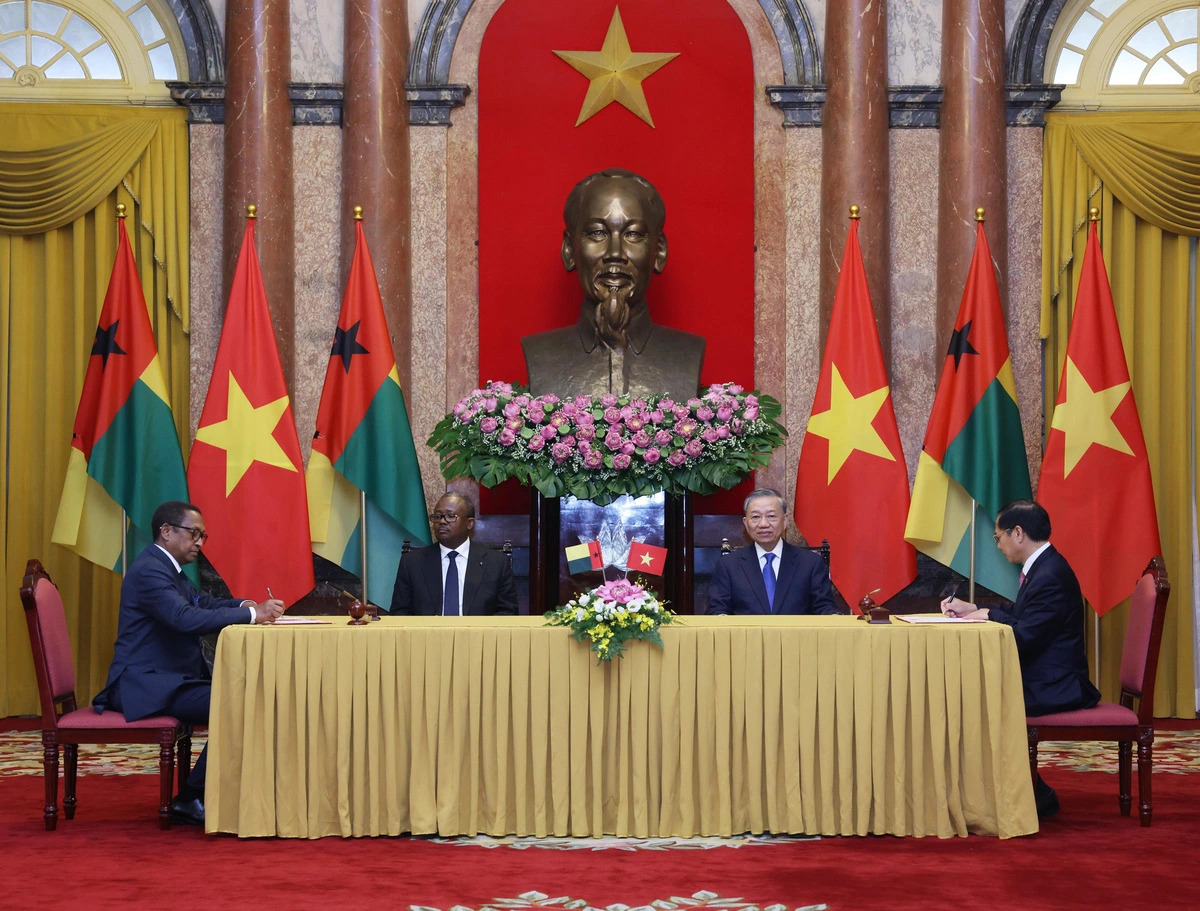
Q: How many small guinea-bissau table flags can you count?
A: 1